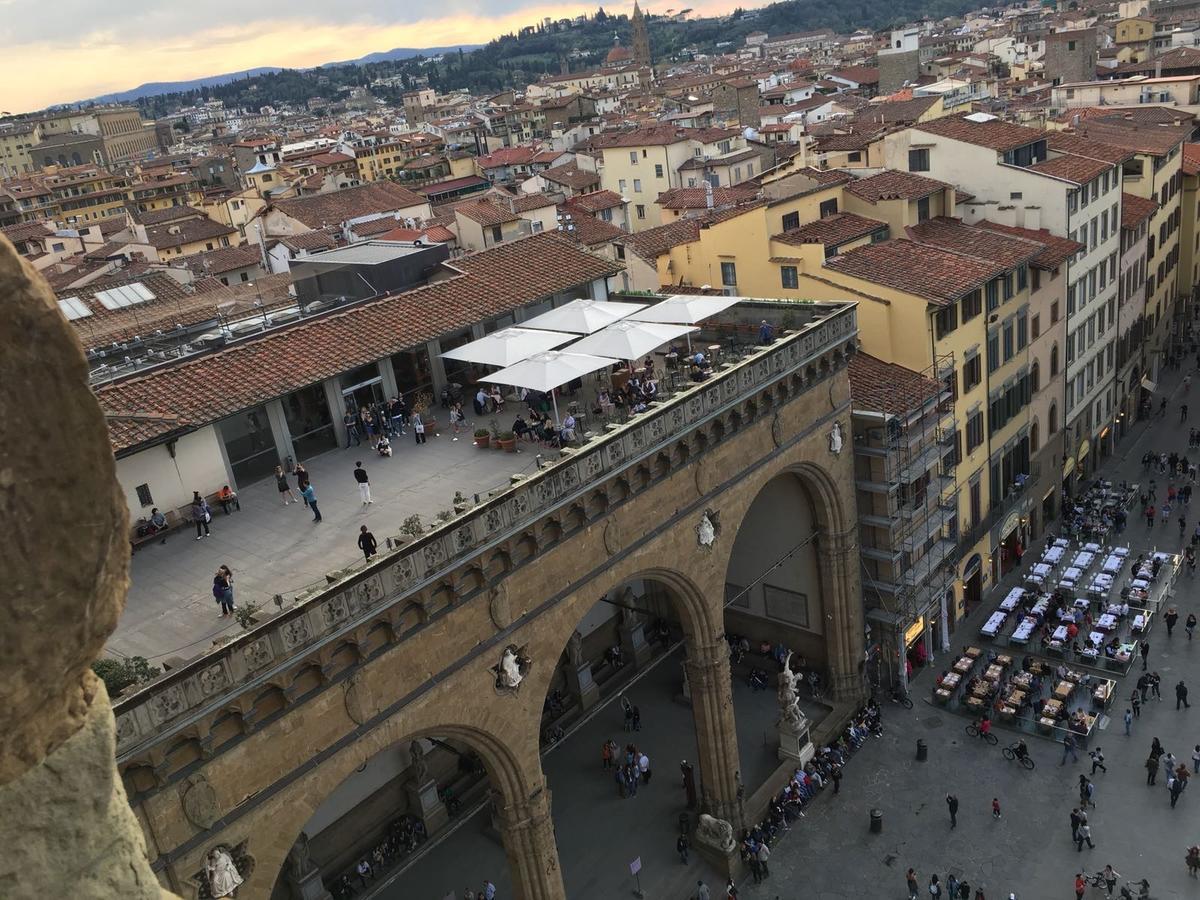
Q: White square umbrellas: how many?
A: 5